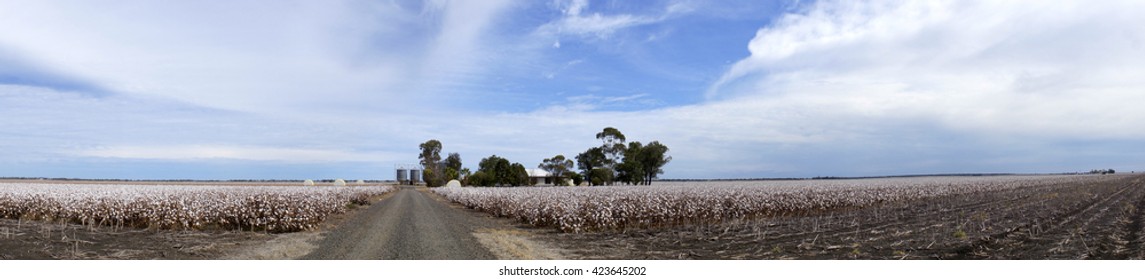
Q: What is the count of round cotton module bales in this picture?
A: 4